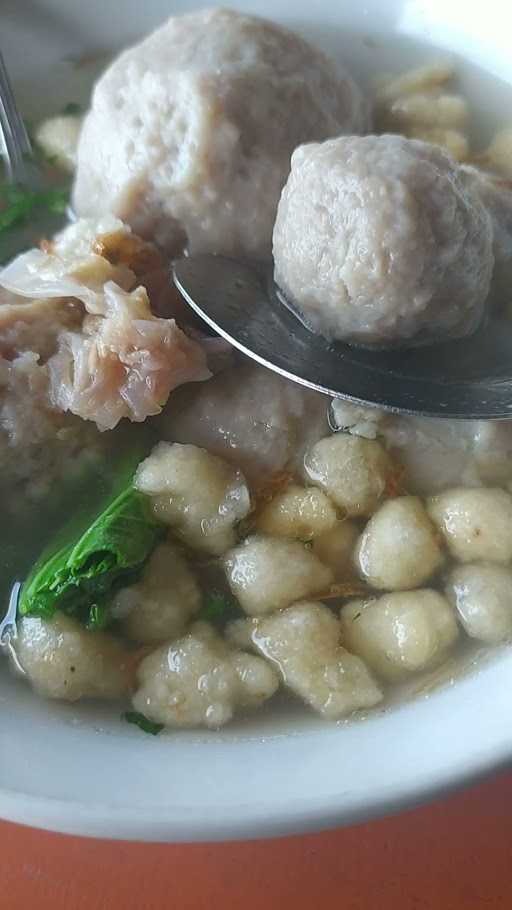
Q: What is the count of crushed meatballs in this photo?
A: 1